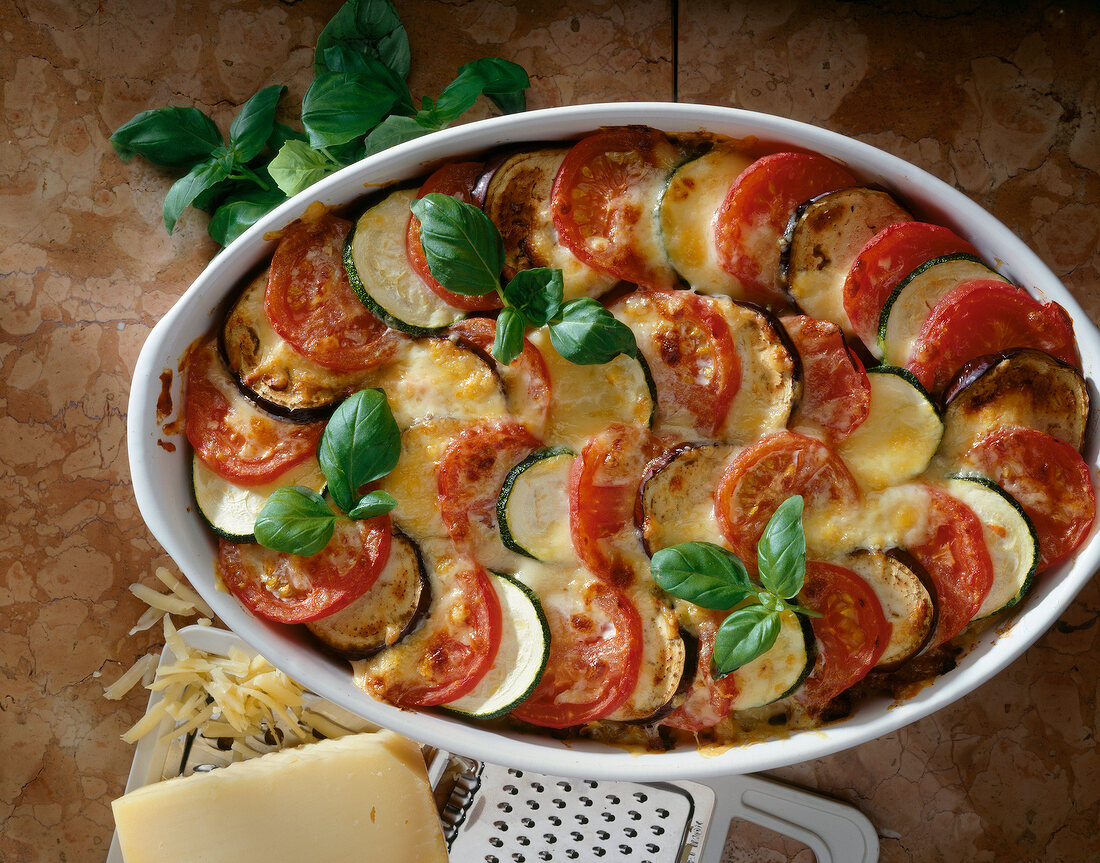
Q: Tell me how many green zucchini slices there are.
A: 10